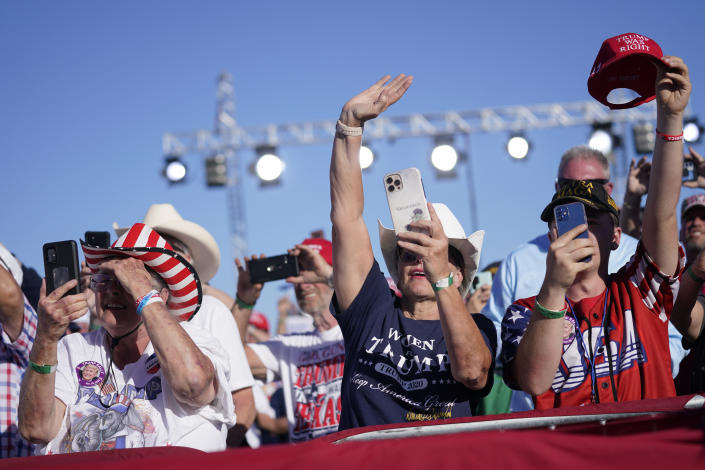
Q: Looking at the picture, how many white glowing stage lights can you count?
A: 7